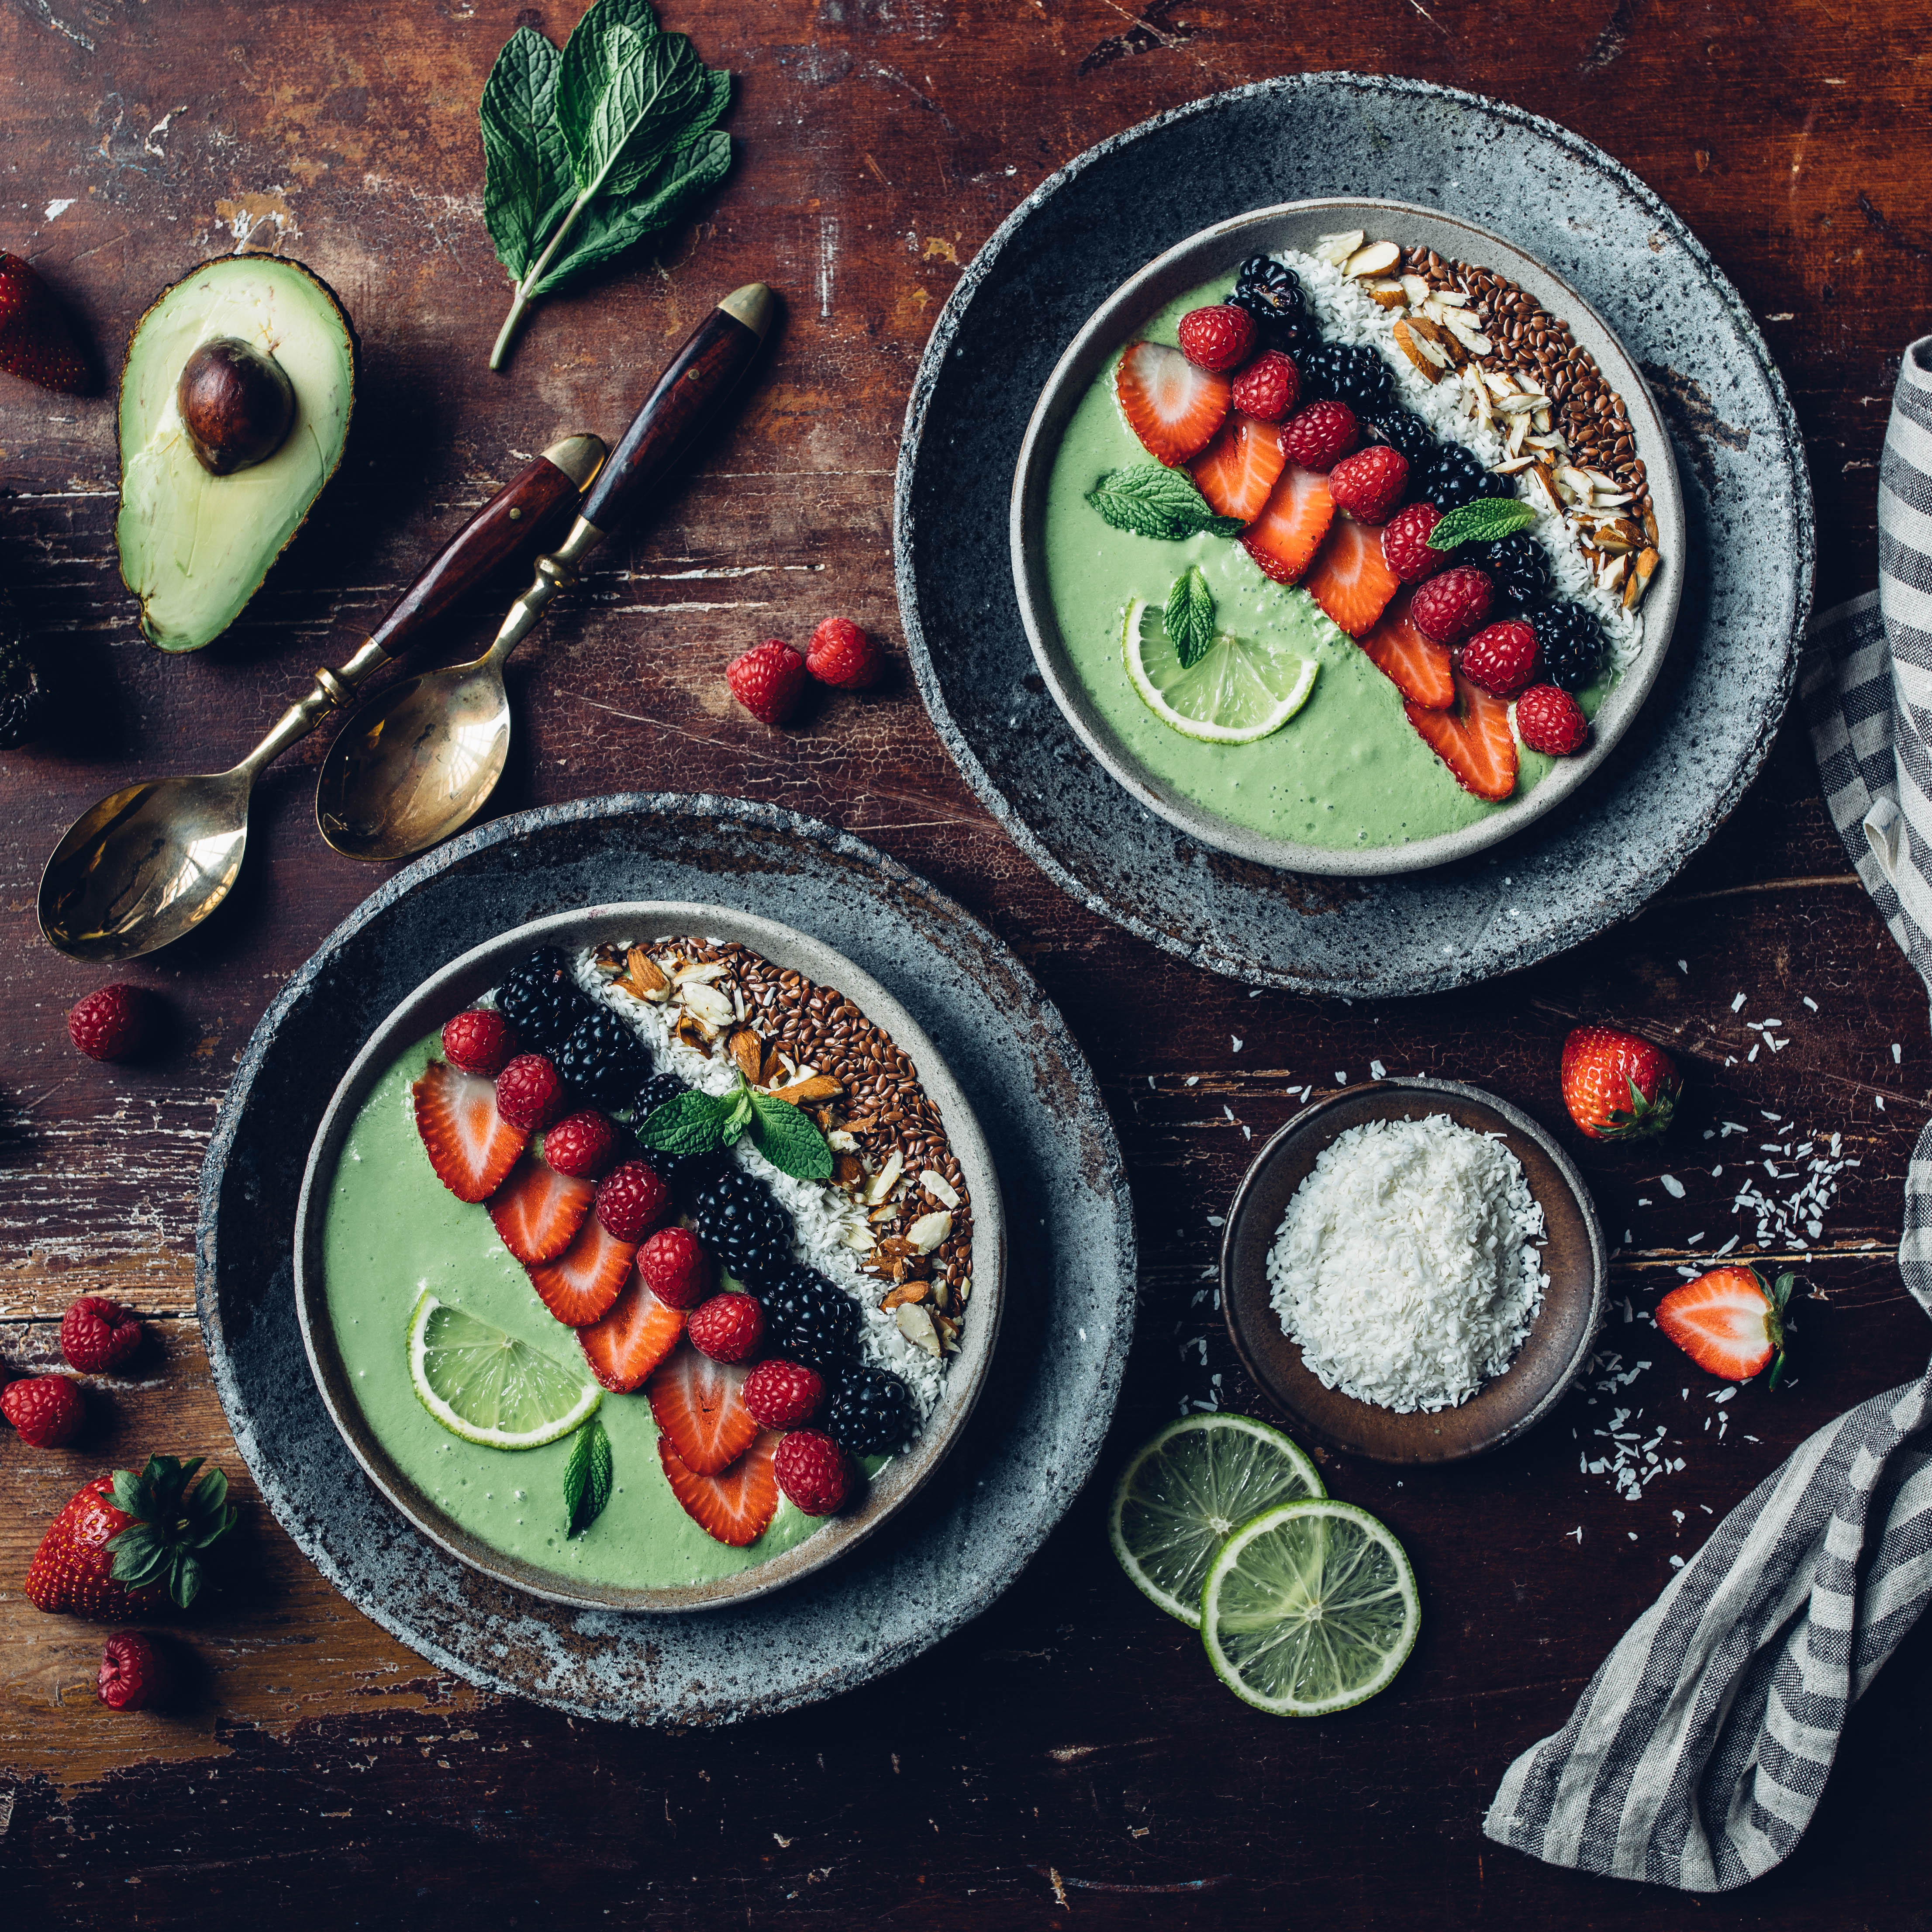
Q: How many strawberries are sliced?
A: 13